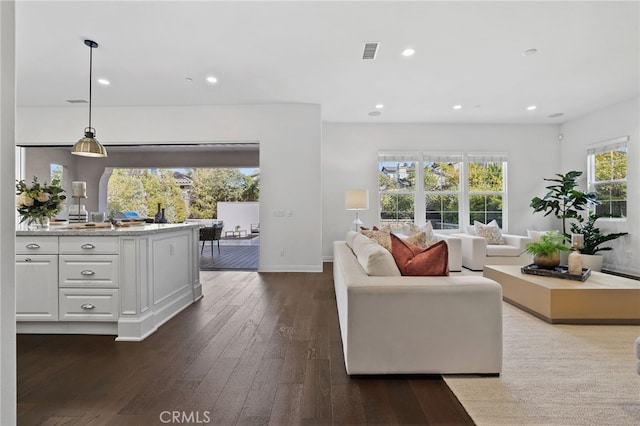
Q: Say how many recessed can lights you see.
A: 6